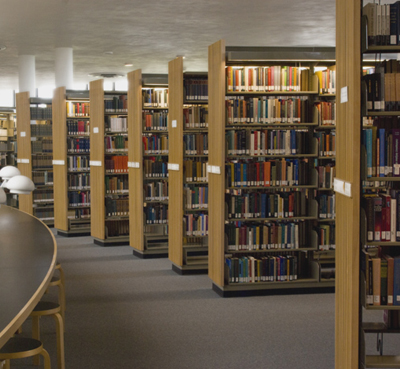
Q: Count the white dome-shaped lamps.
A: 2